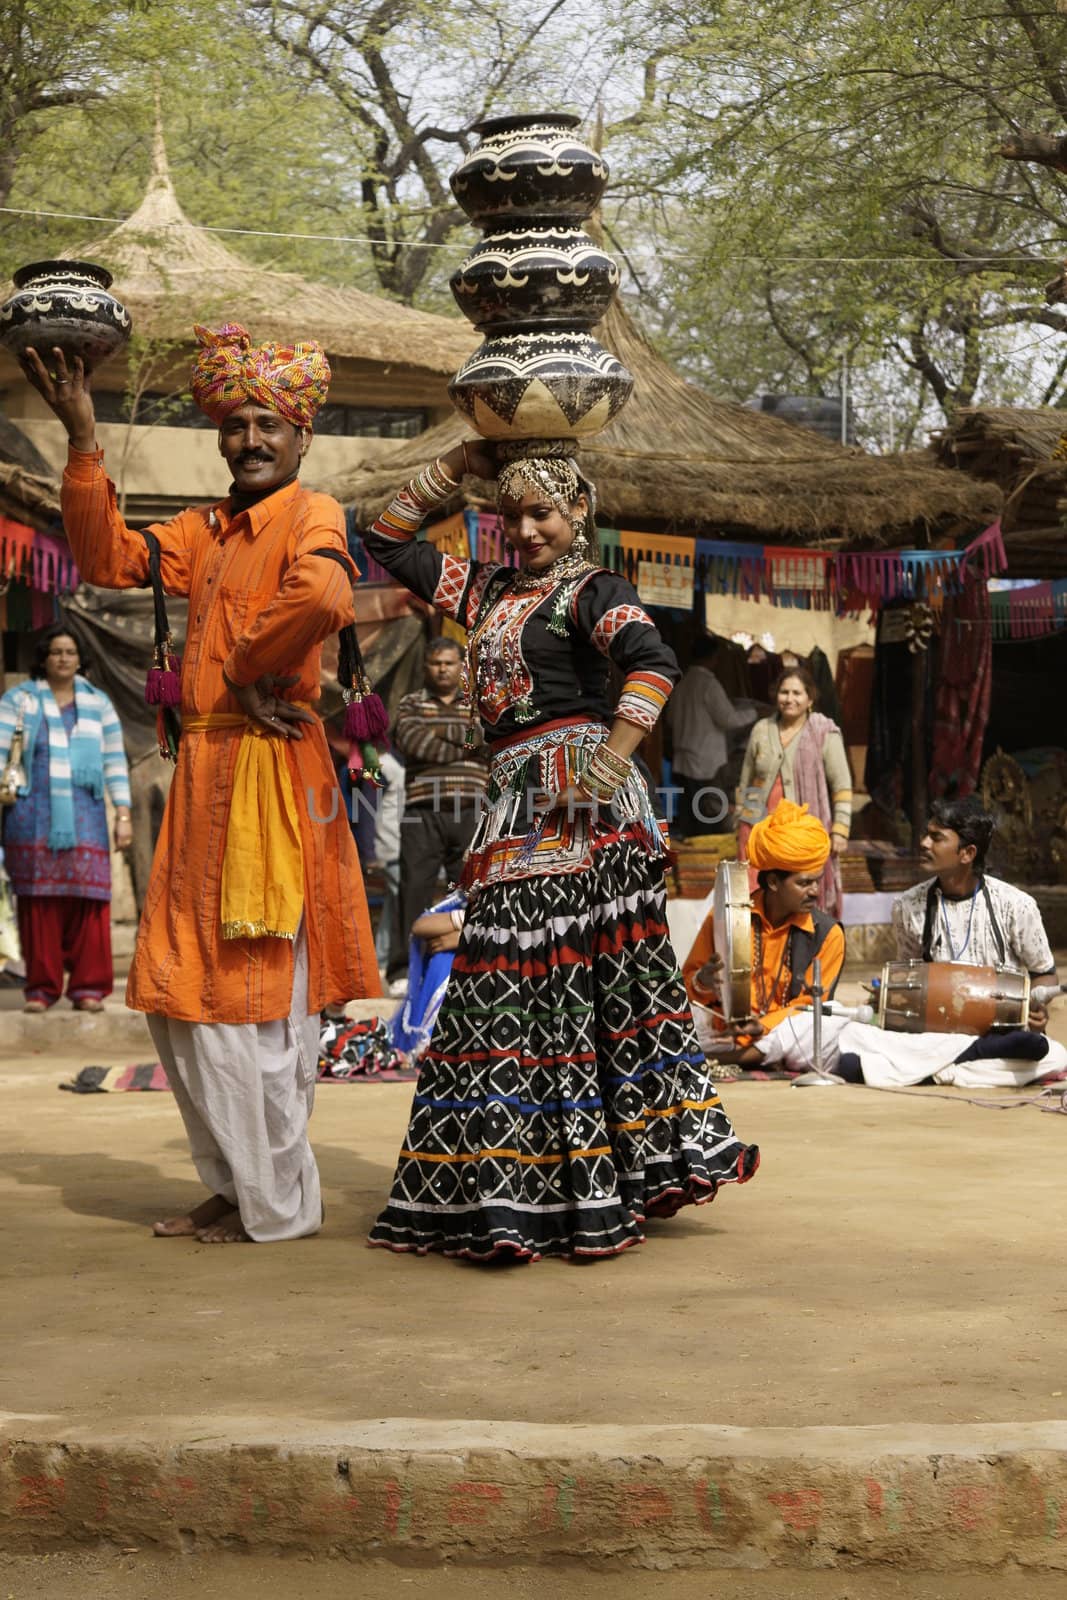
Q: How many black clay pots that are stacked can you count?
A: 3